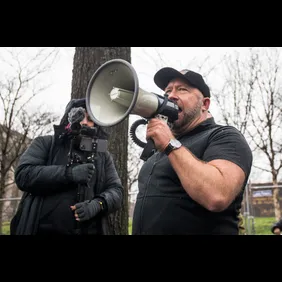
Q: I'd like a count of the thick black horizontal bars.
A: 2